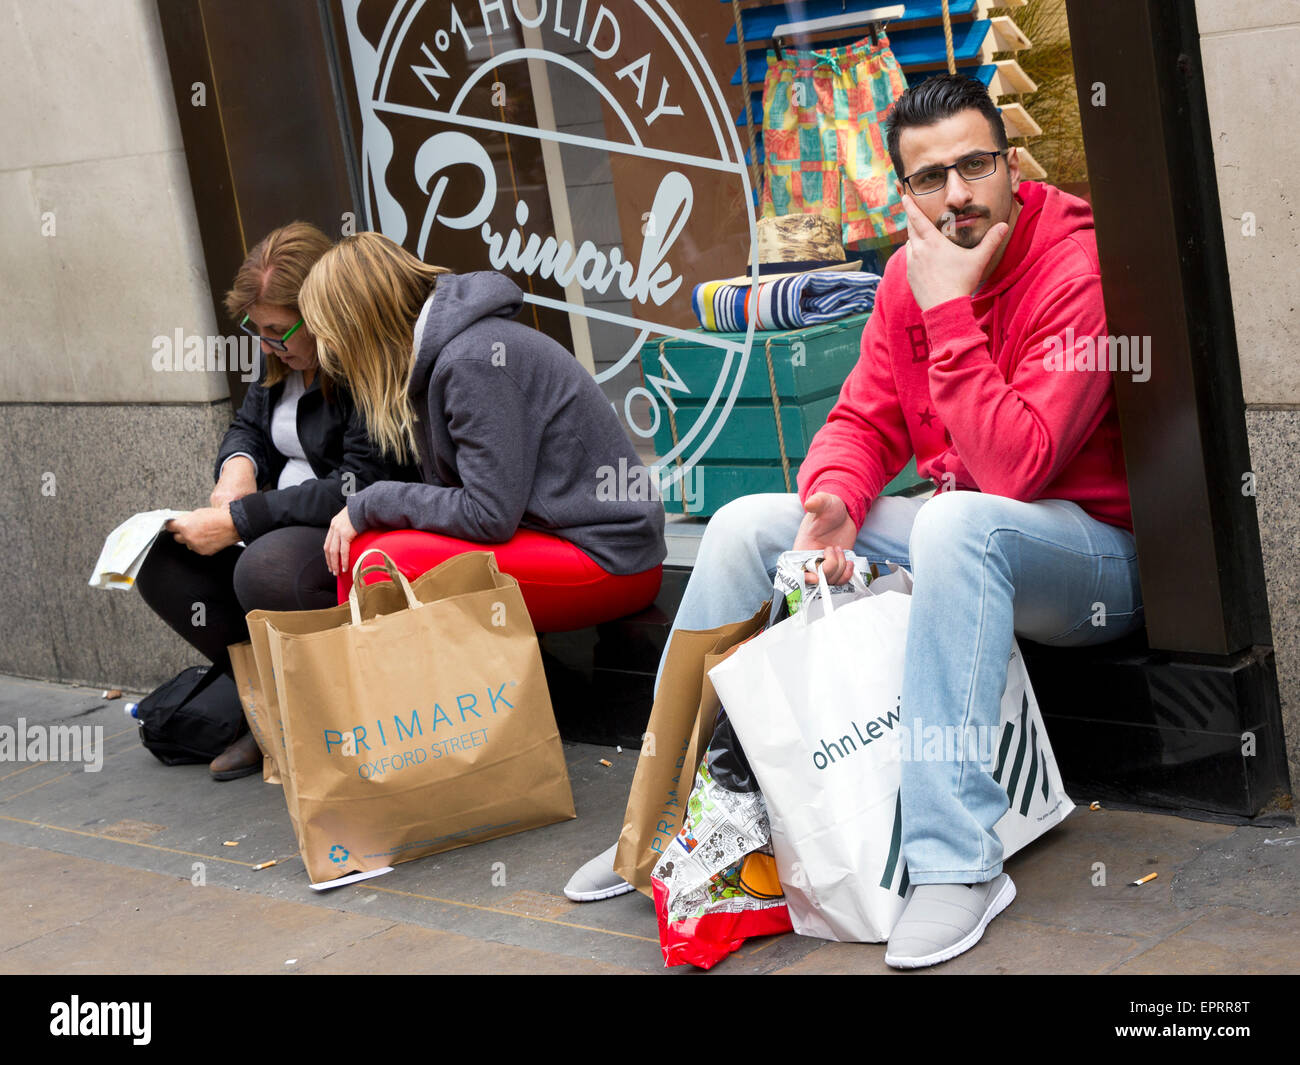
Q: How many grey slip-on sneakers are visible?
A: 2